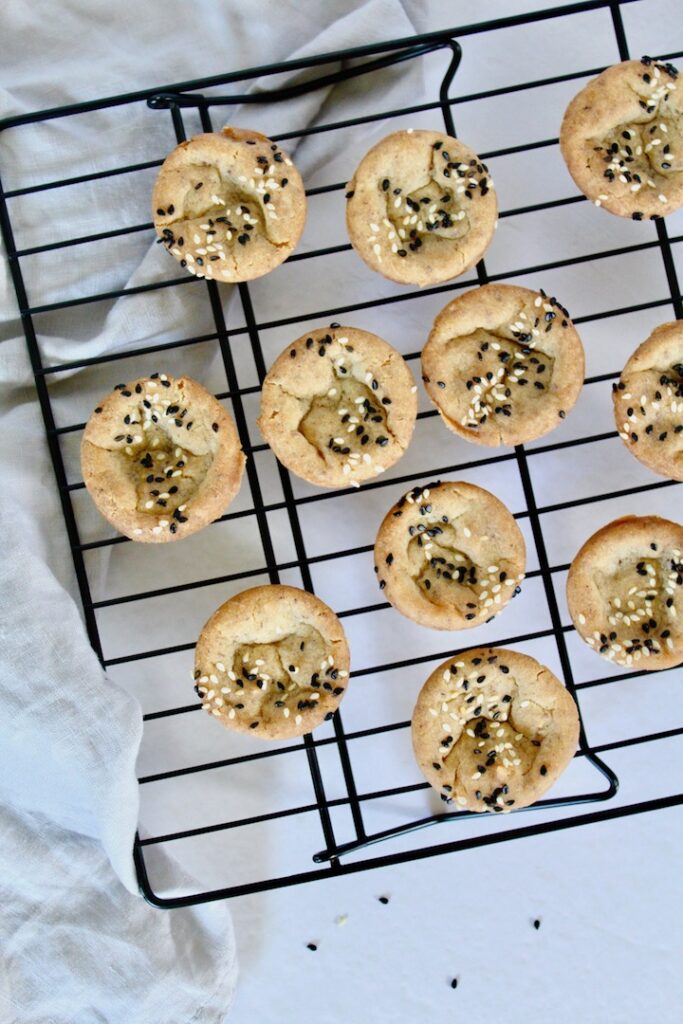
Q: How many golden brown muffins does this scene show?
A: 11